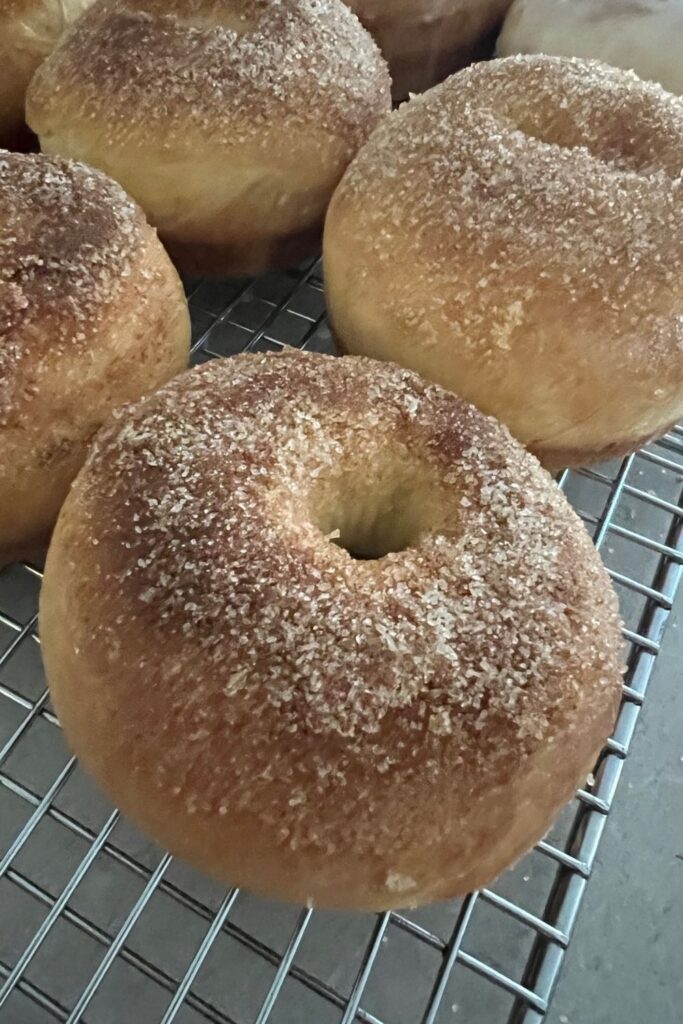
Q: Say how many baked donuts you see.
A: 7